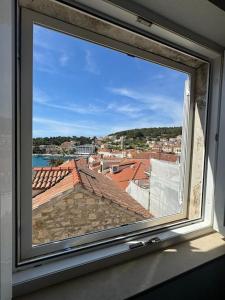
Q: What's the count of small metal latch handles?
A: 1